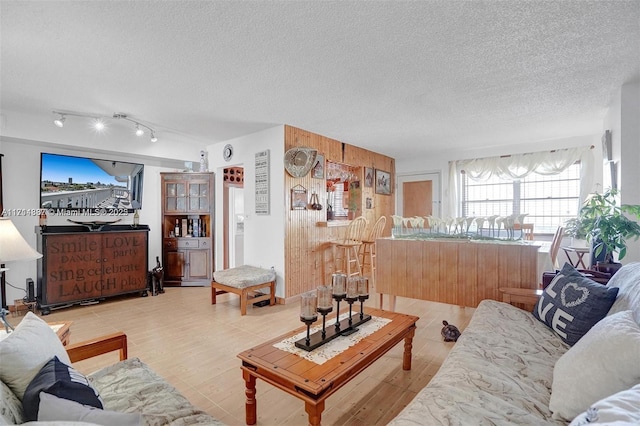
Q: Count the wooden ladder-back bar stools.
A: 2